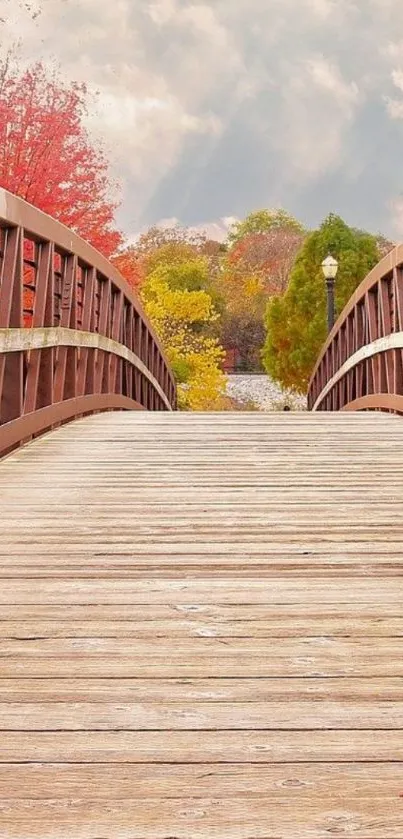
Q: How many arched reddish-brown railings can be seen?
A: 2